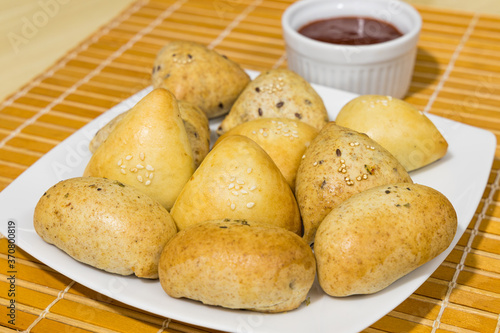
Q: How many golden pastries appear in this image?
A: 11